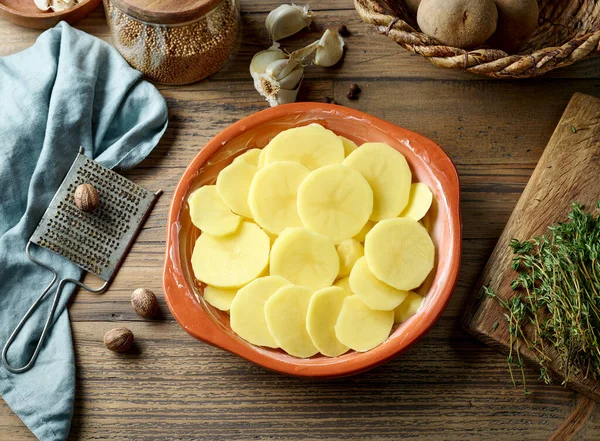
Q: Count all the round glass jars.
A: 1